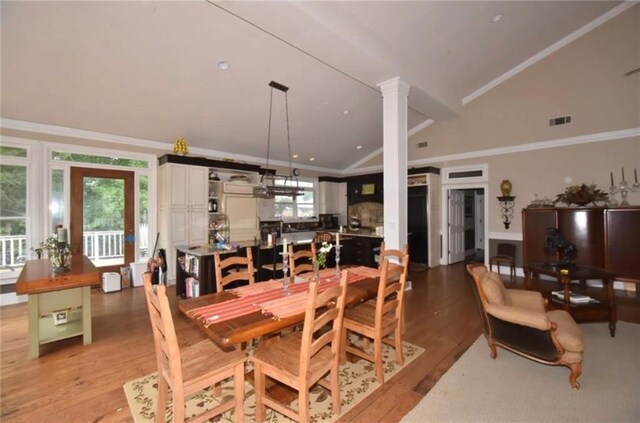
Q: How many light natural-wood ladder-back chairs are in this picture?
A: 6